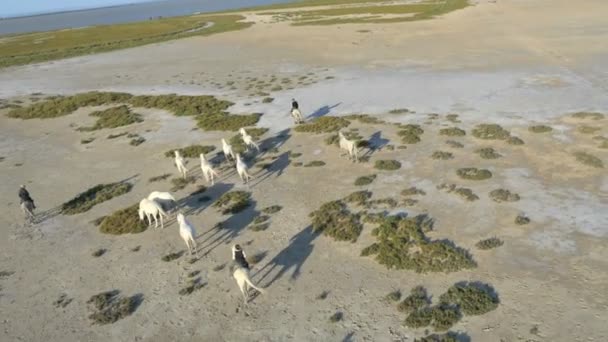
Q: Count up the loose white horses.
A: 9